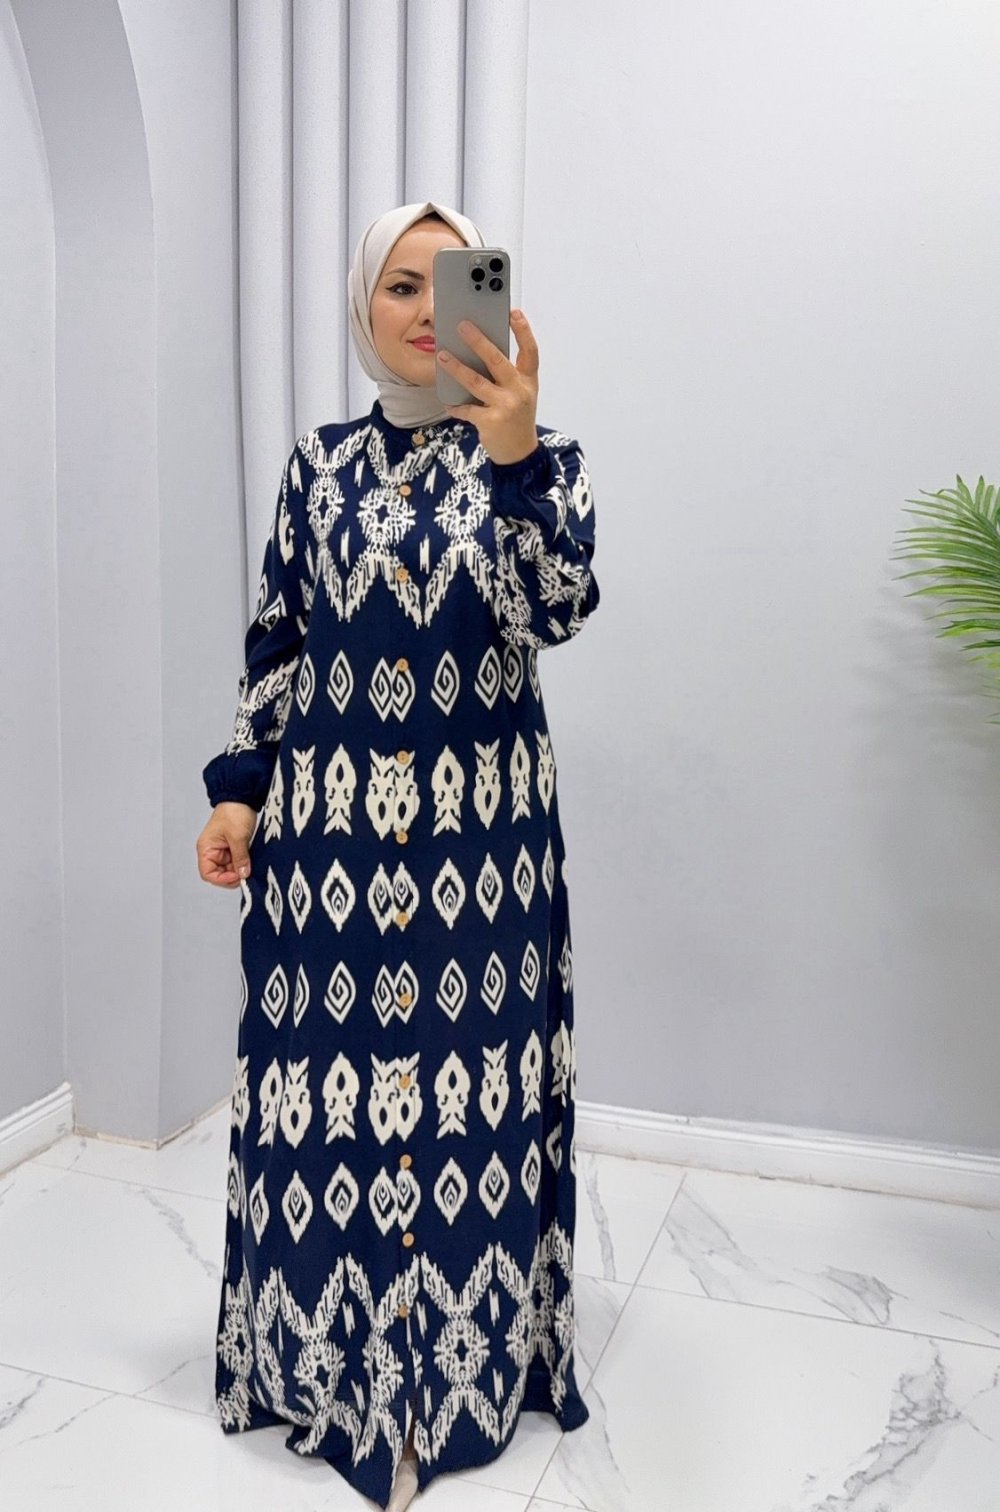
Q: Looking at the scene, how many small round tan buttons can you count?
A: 12